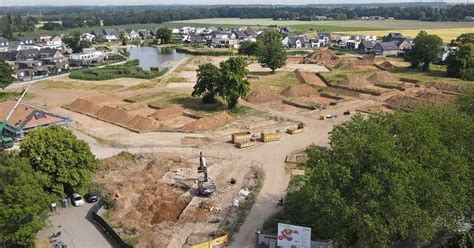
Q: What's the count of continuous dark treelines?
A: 1